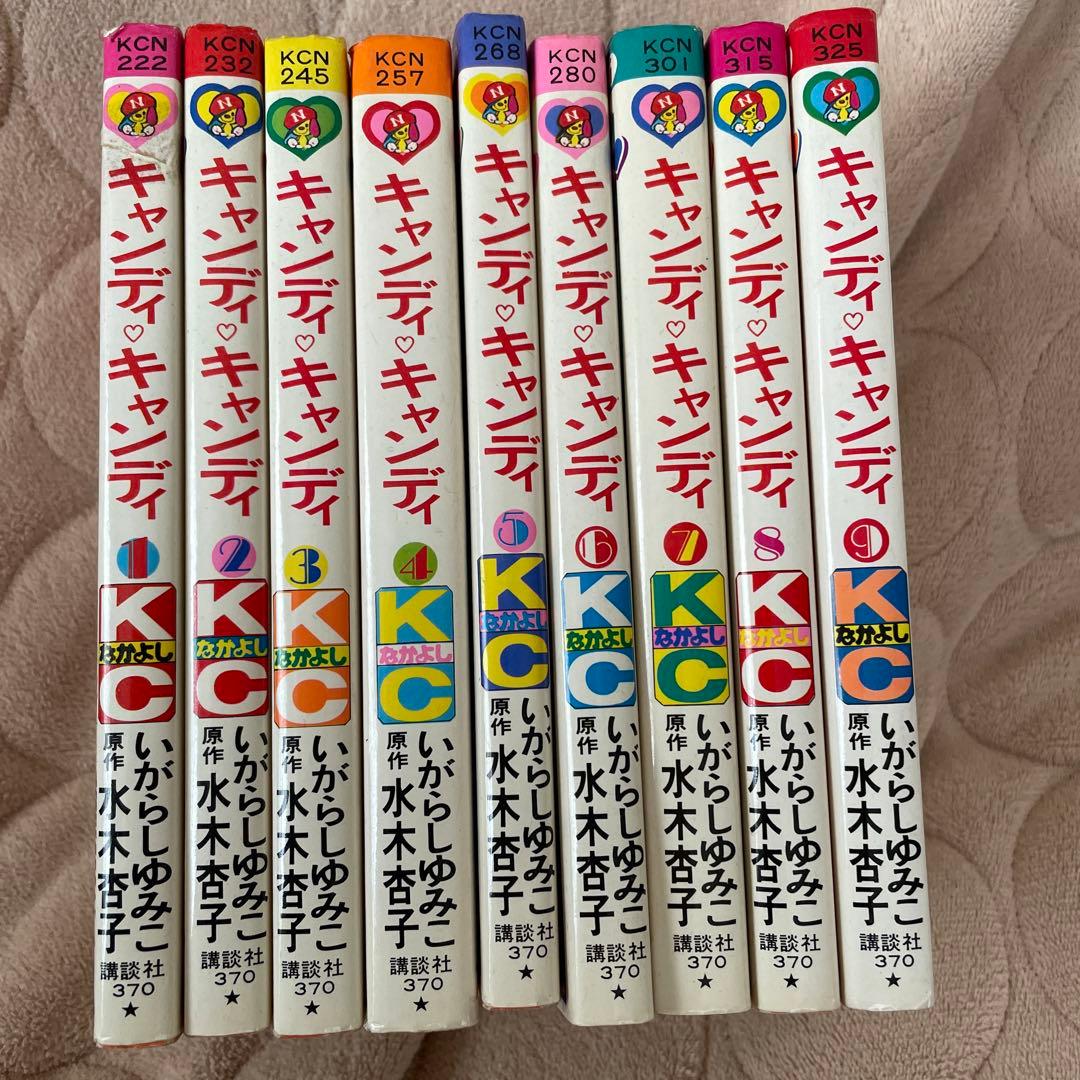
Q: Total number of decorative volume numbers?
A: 9